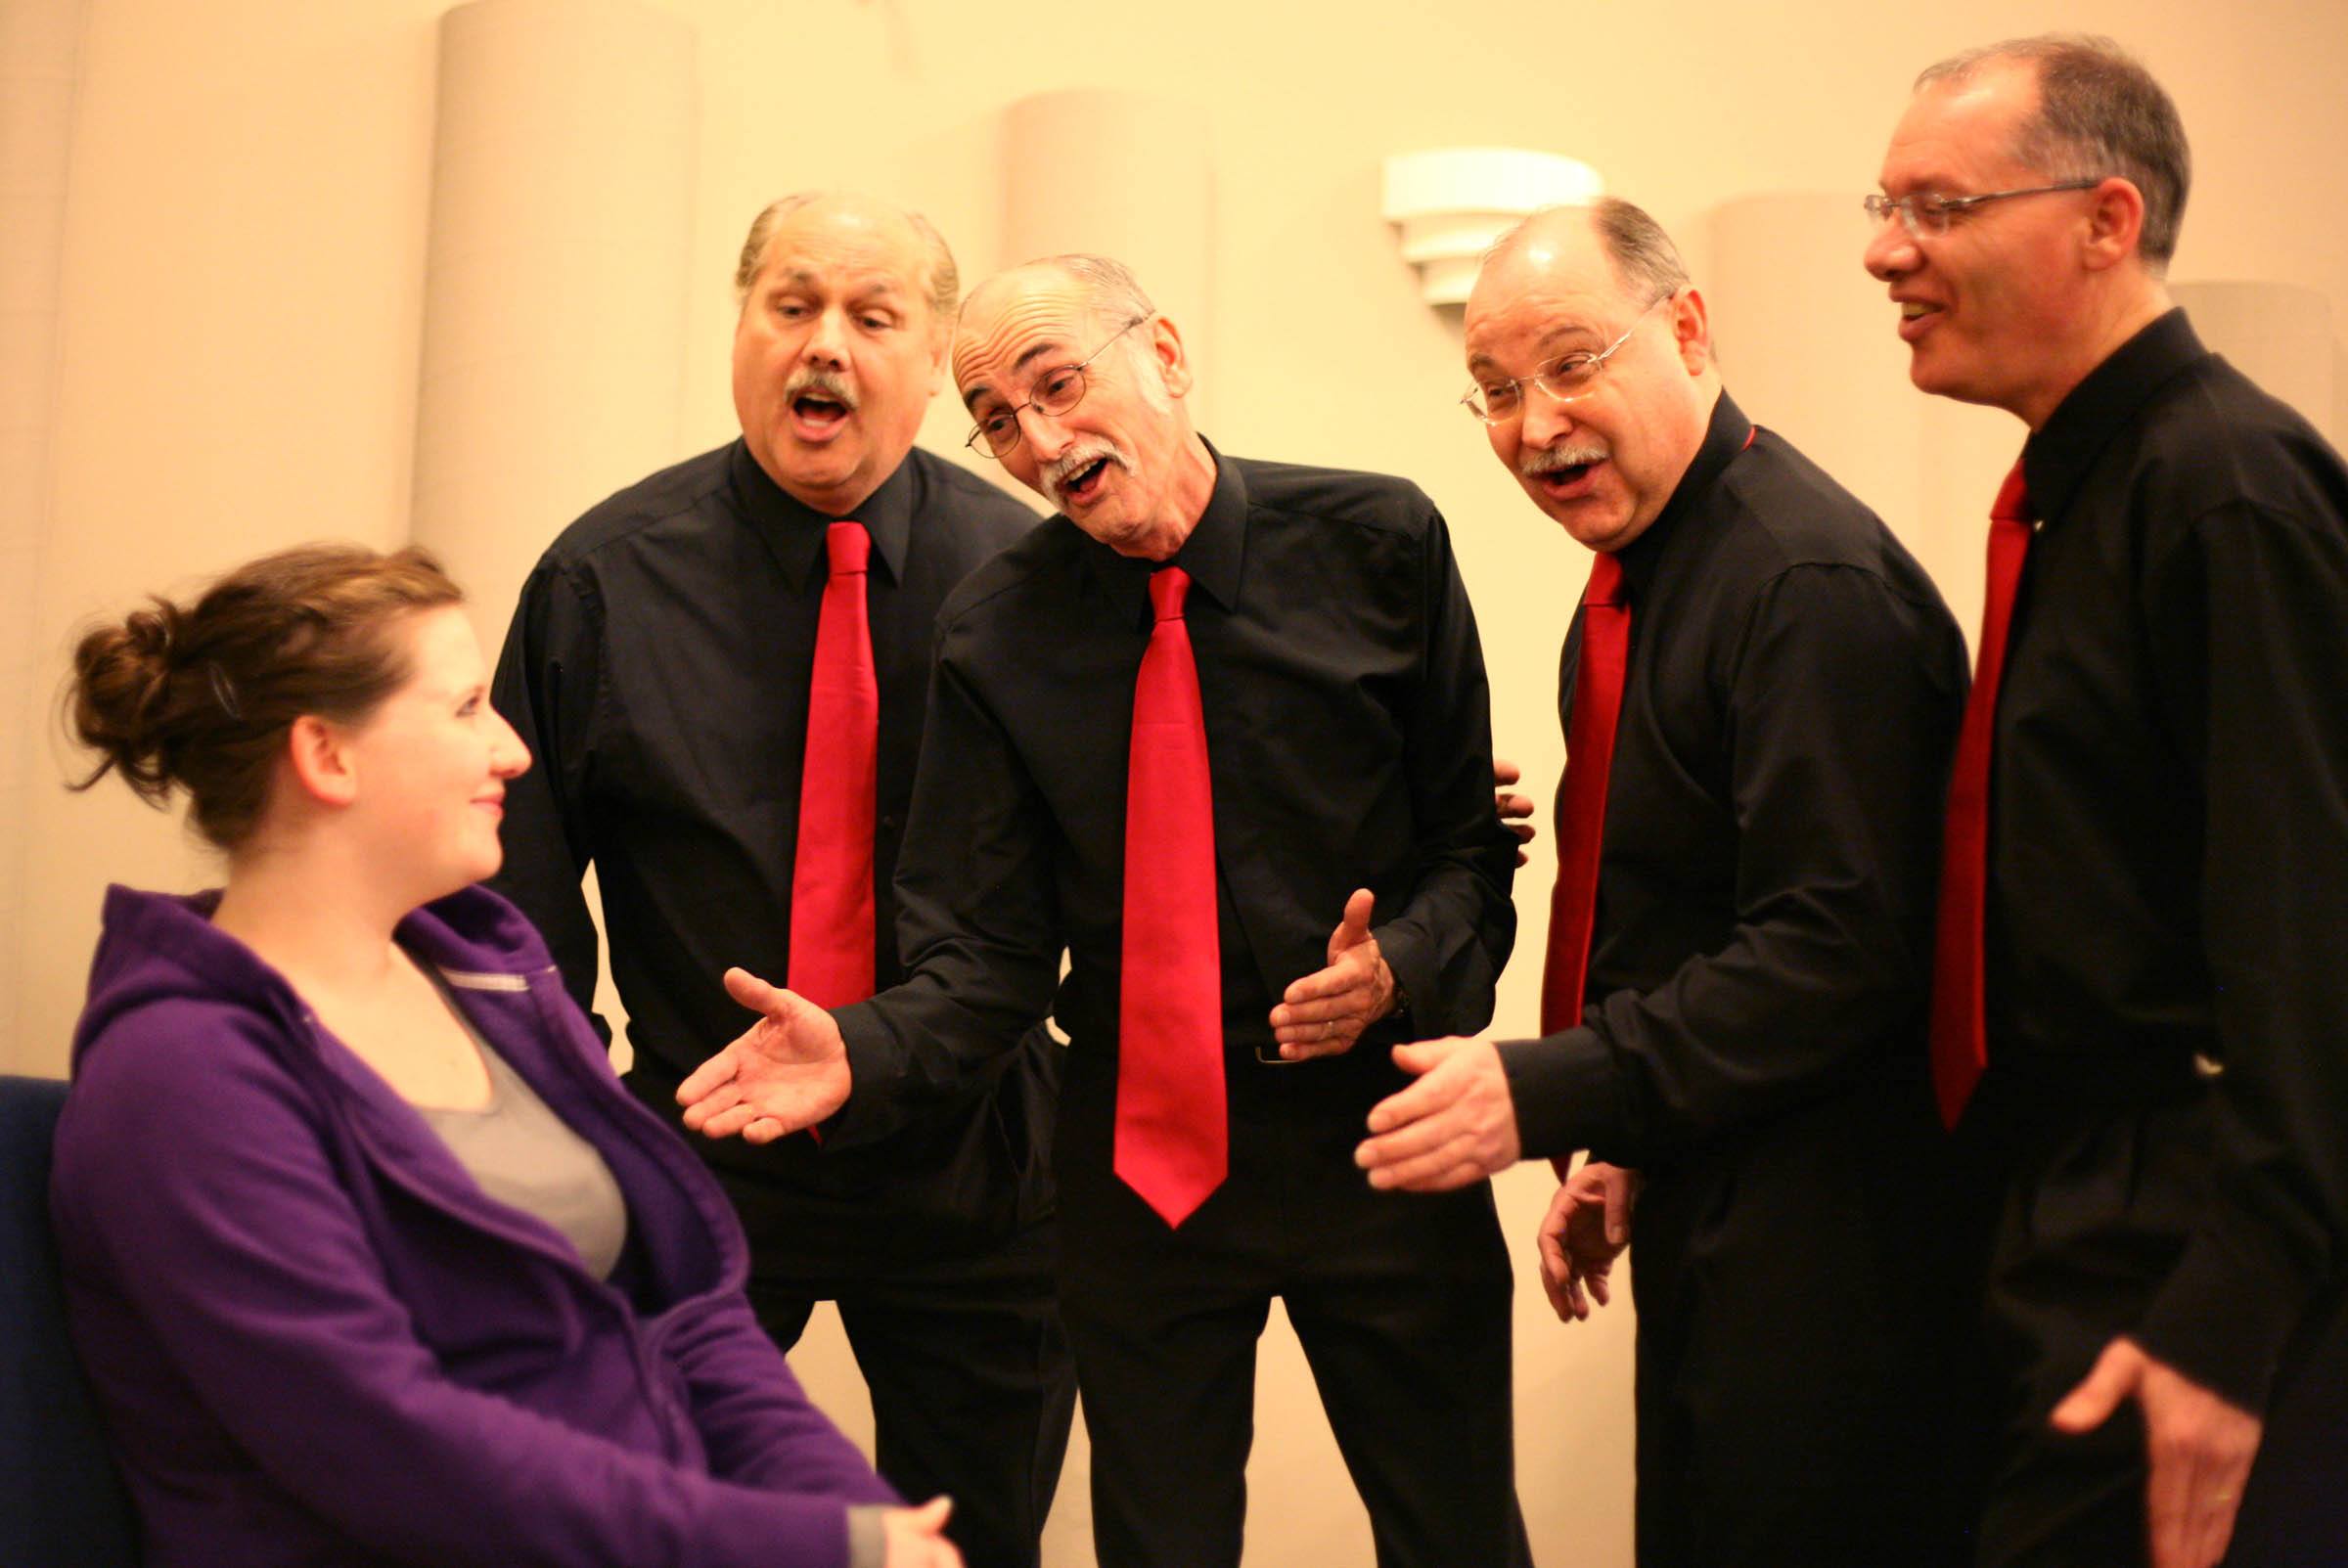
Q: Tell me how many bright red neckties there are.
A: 4